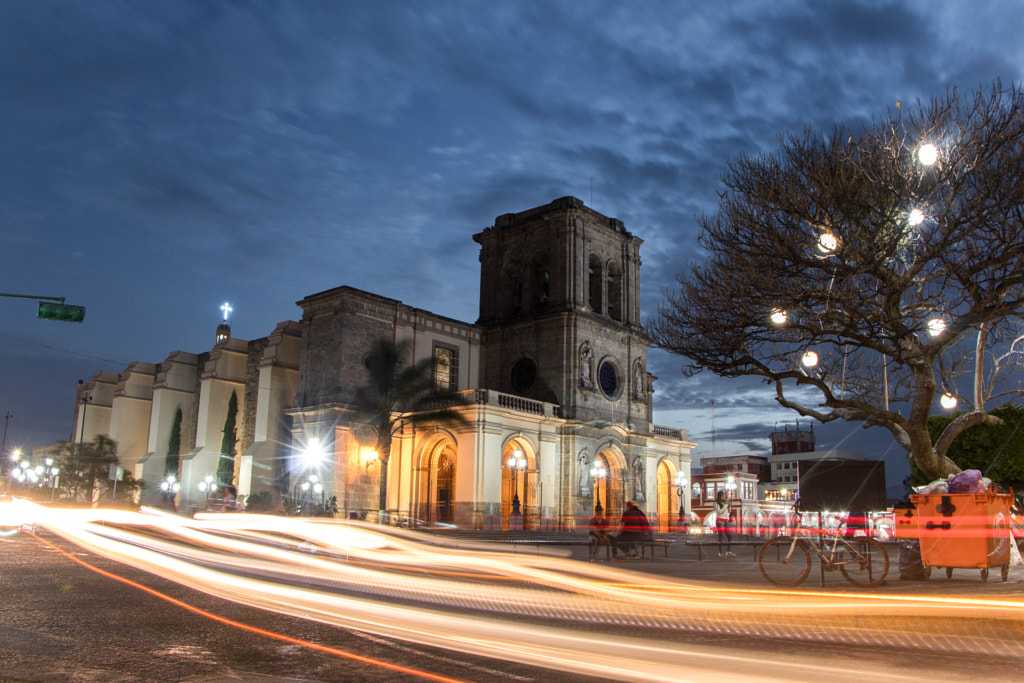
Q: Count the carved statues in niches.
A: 4